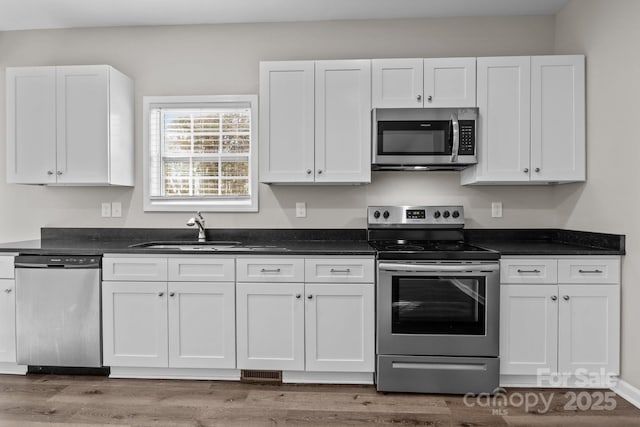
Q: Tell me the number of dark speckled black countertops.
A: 2